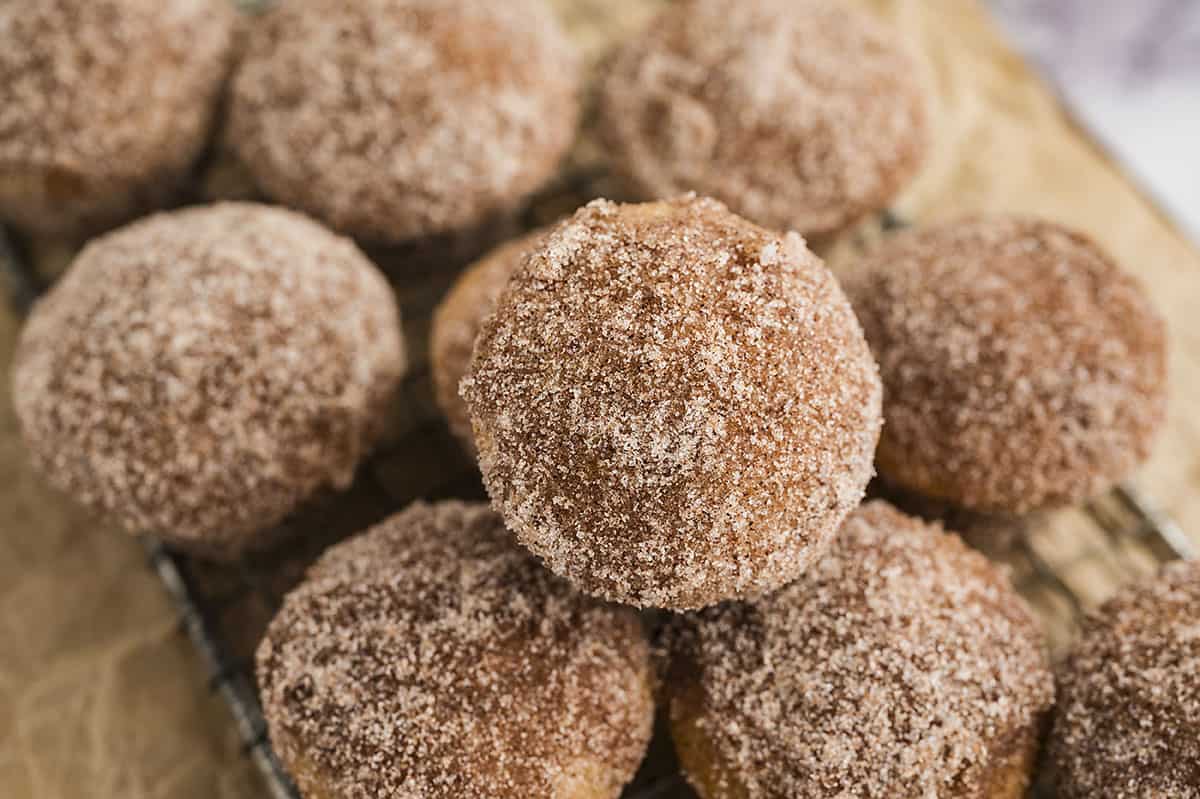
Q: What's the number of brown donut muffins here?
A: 10